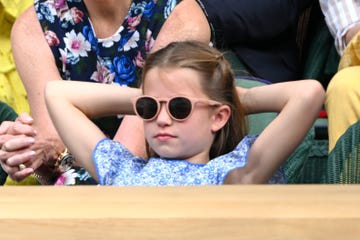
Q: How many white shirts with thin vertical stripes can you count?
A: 1